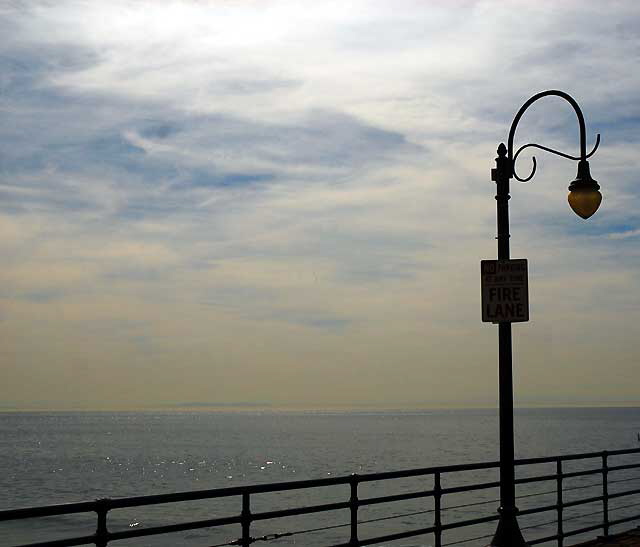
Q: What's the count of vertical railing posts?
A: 6